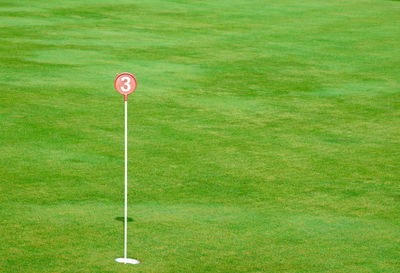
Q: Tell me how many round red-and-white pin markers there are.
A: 1